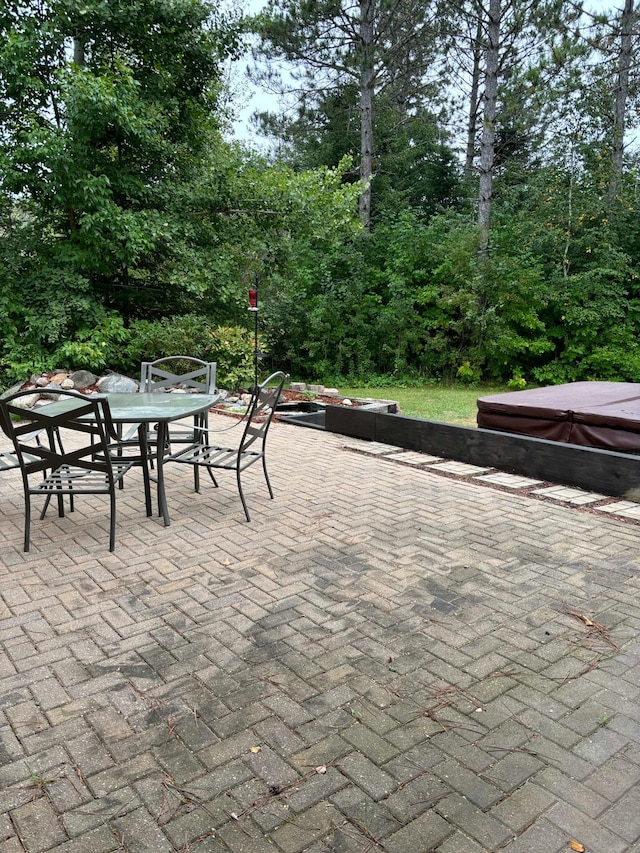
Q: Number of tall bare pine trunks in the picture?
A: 4